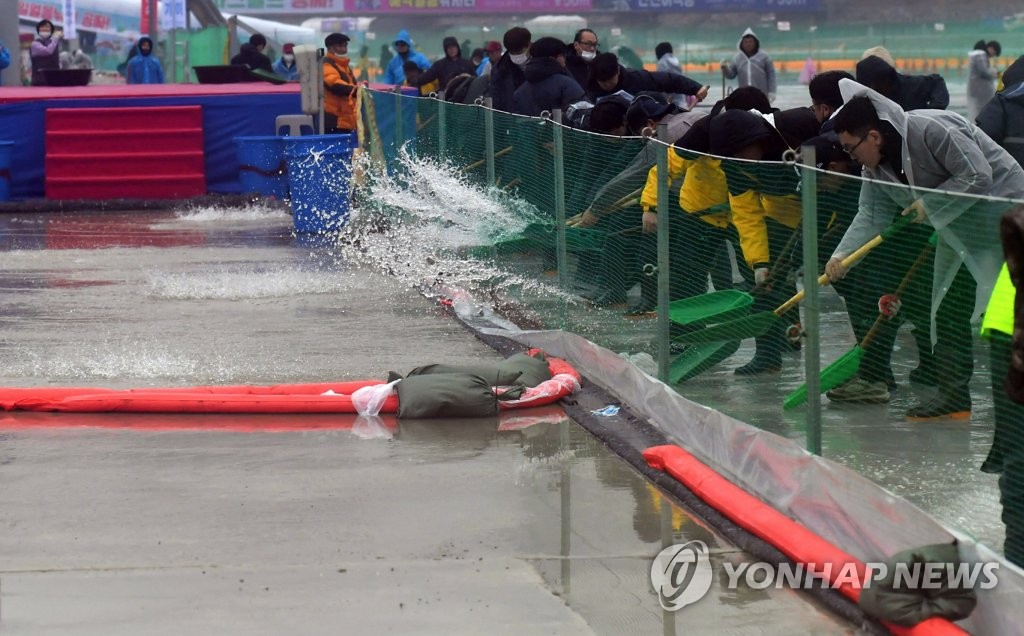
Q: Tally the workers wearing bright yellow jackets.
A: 2